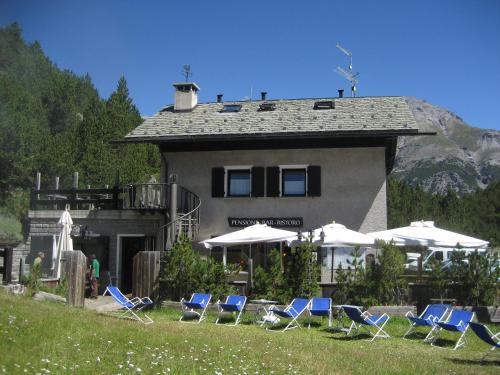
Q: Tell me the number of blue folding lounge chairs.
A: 9